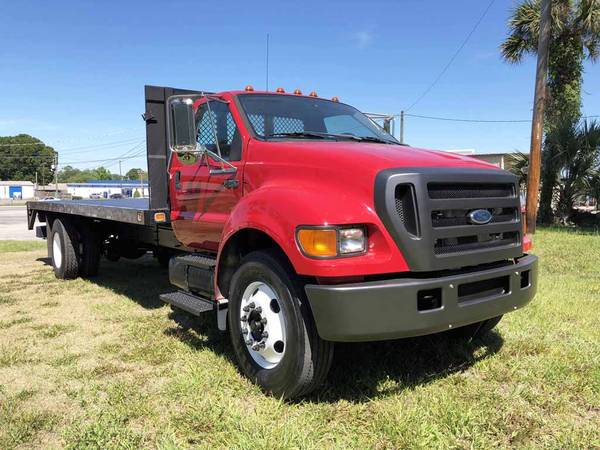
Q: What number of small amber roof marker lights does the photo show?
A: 5